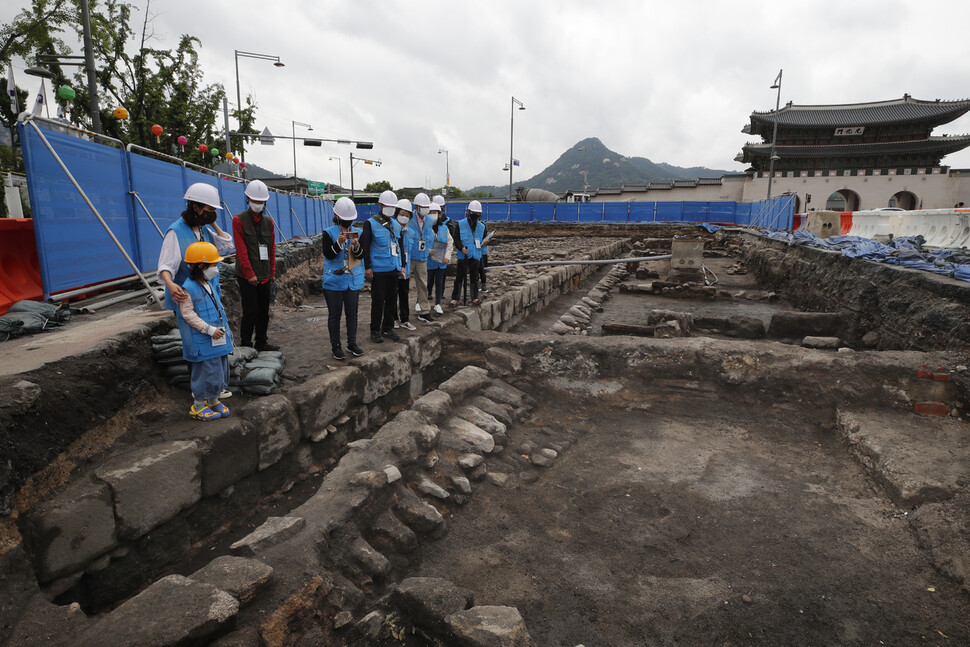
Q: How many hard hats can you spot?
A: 10